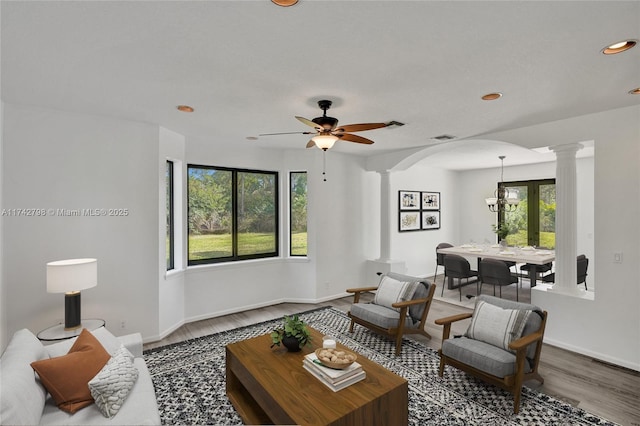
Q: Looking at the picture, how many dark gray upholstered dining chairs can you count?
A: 6